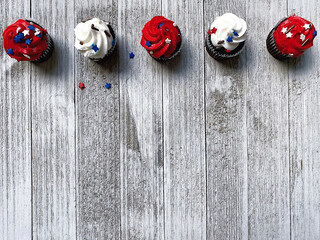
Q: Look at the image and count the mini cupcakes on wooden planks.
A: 5